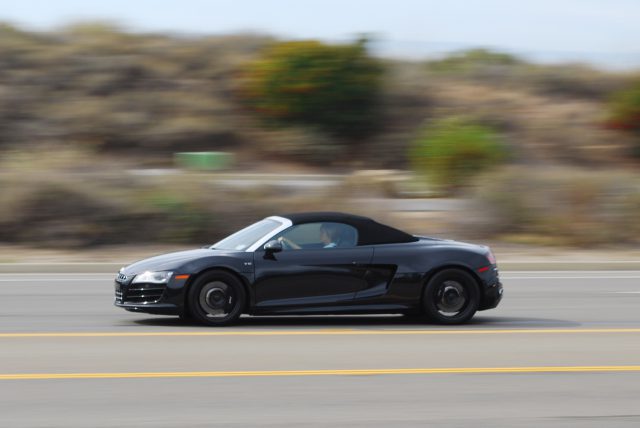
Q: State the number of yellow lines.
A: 2